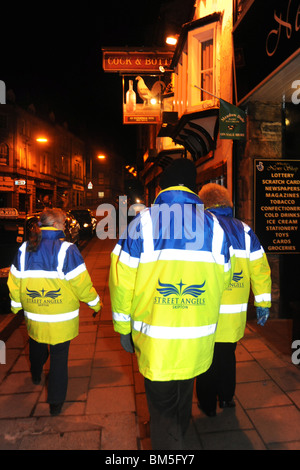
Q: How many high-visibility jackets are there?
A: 3